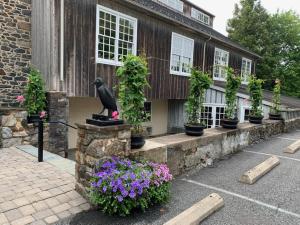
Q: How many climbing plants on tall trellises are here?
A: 6